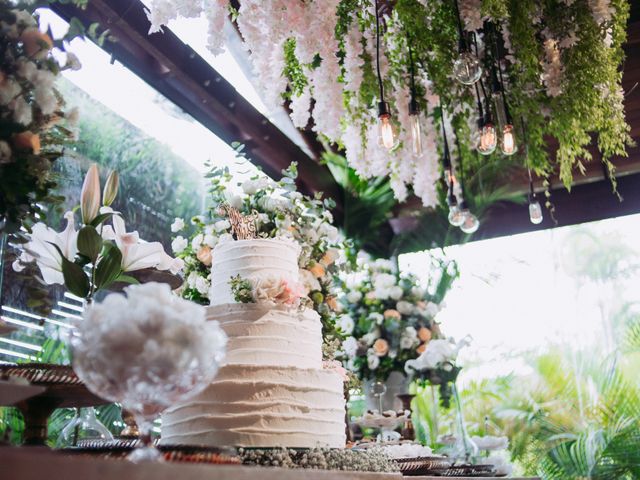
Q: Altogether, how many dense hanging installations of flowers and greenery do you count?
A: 1